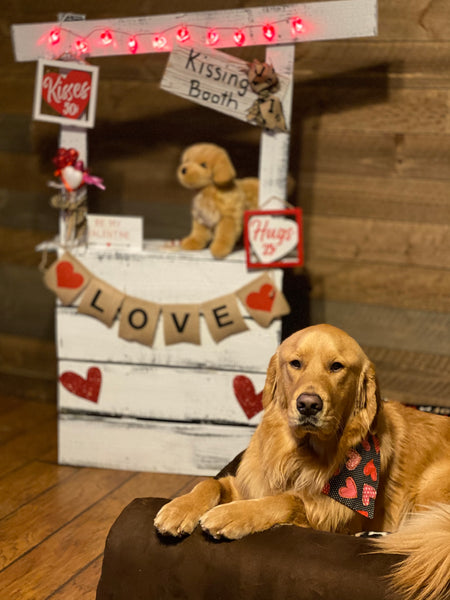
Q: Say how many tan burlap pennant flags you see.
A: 6